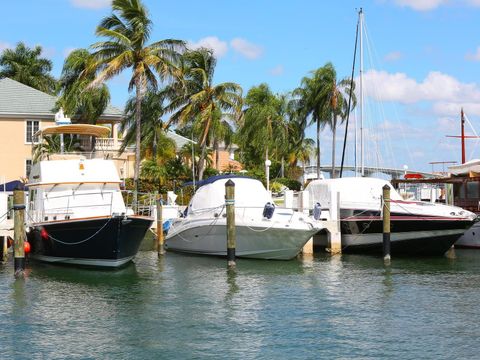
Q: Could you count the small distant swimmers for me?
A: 0